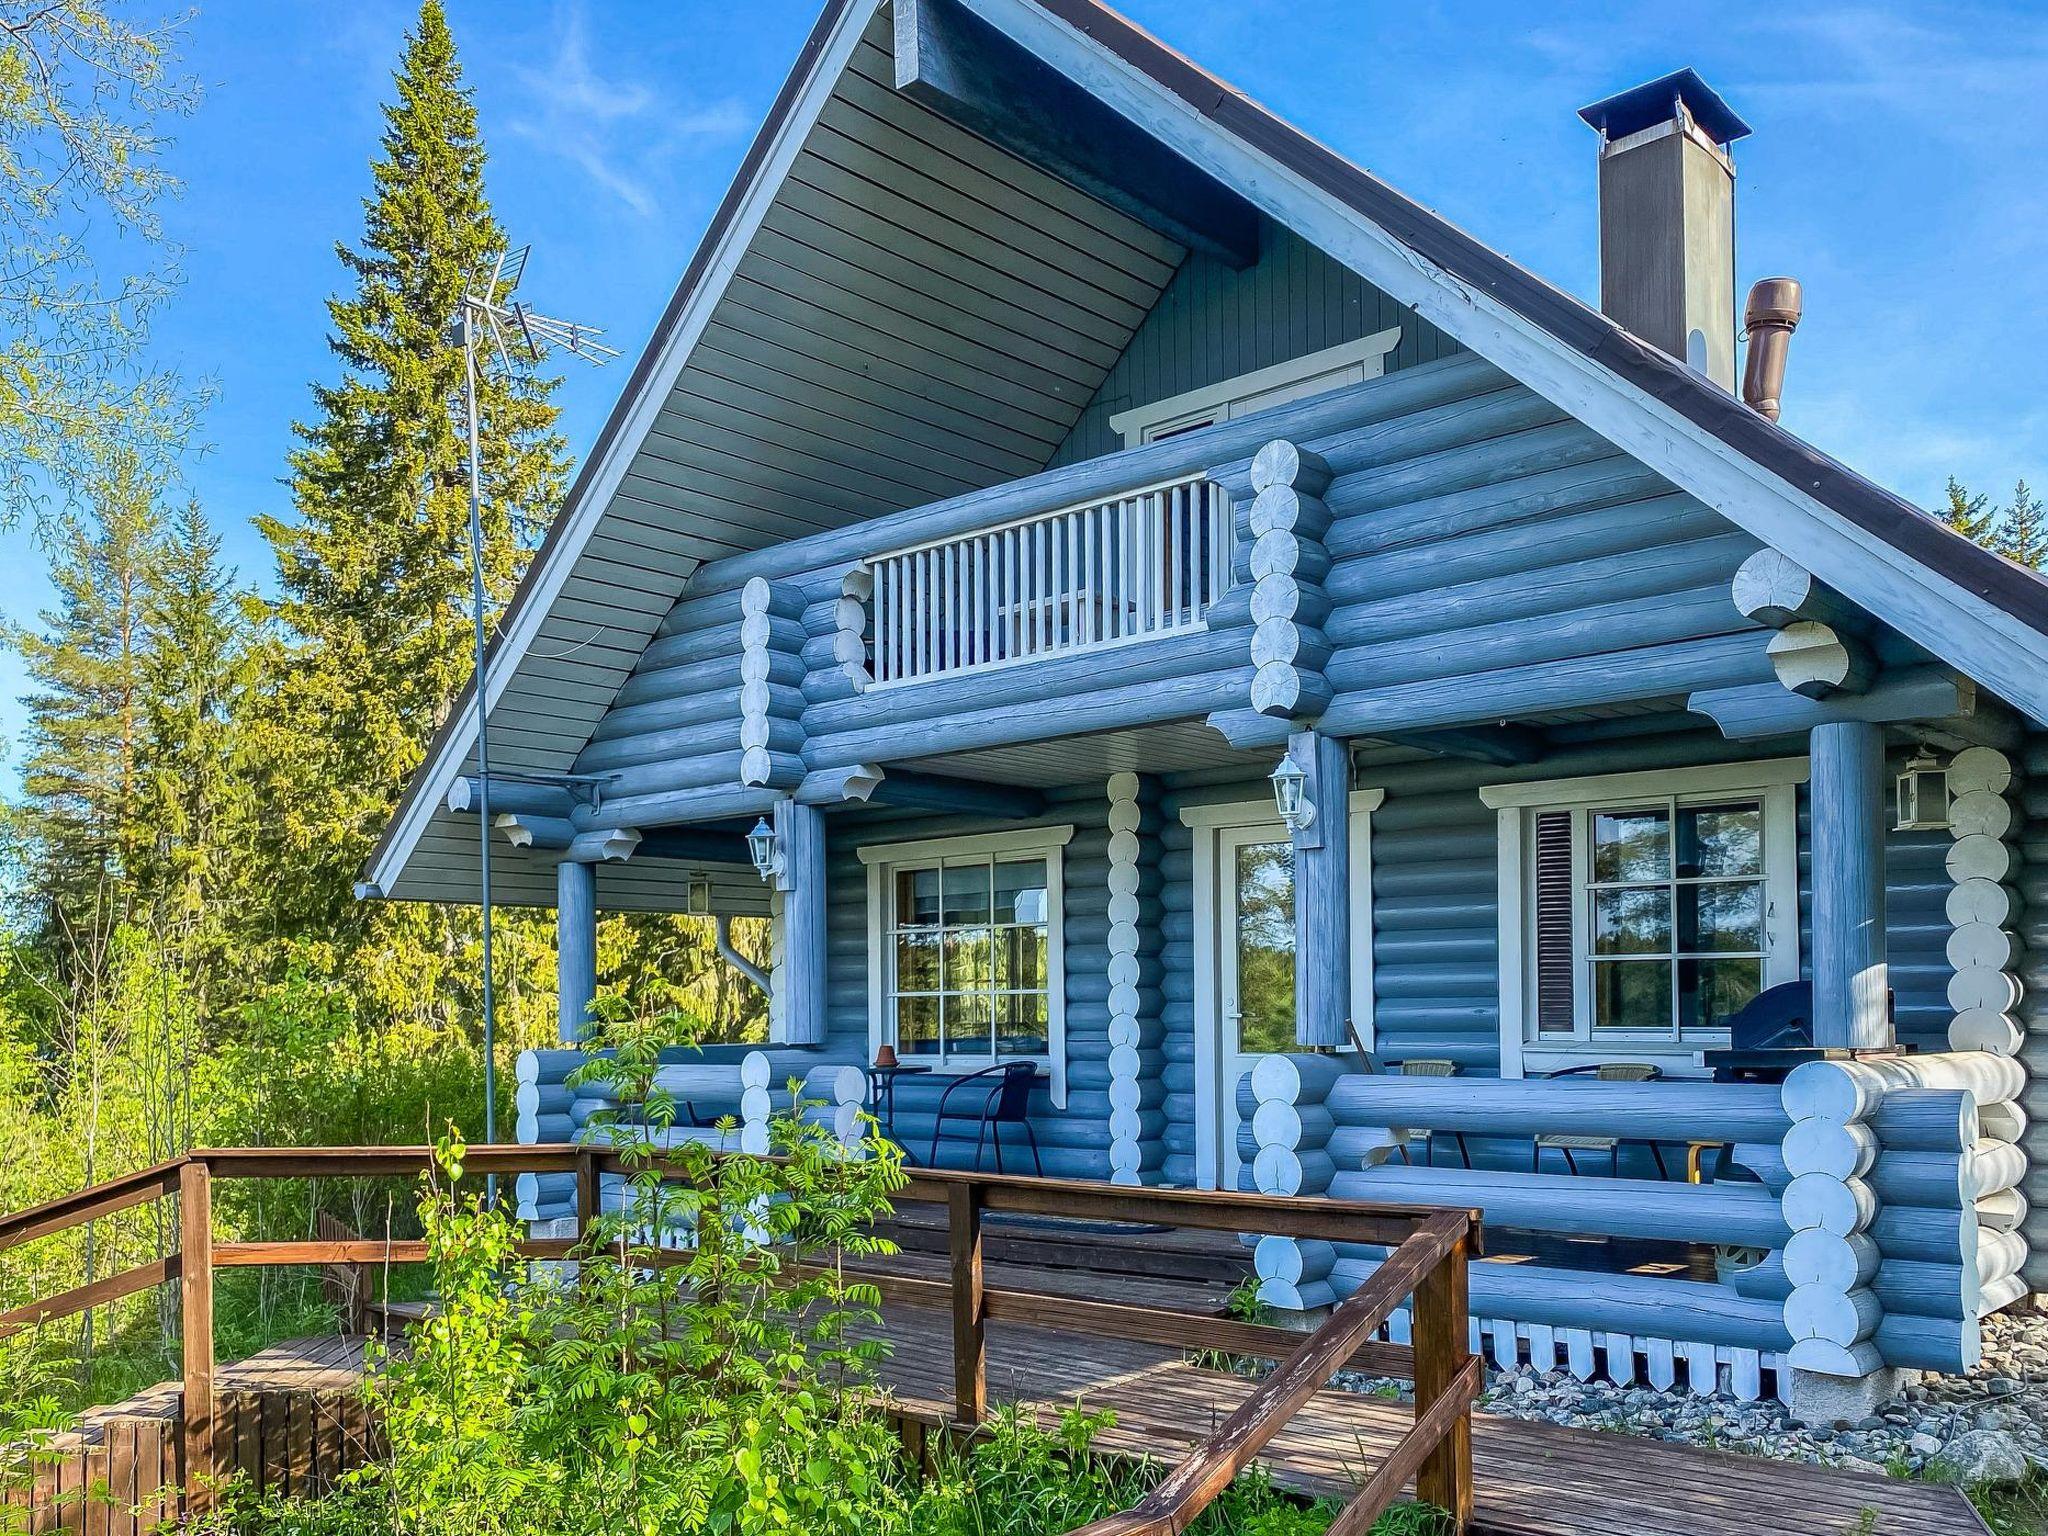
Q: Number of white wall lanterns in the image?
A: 2